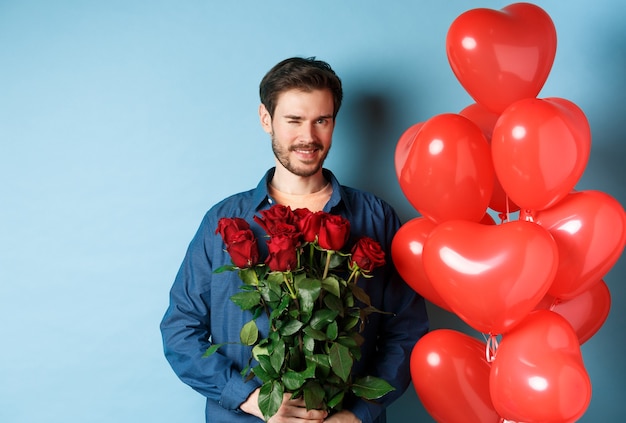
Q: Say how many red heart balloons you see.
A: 10